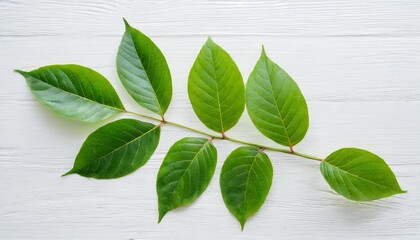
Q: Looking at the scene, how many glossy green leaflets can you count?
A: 8